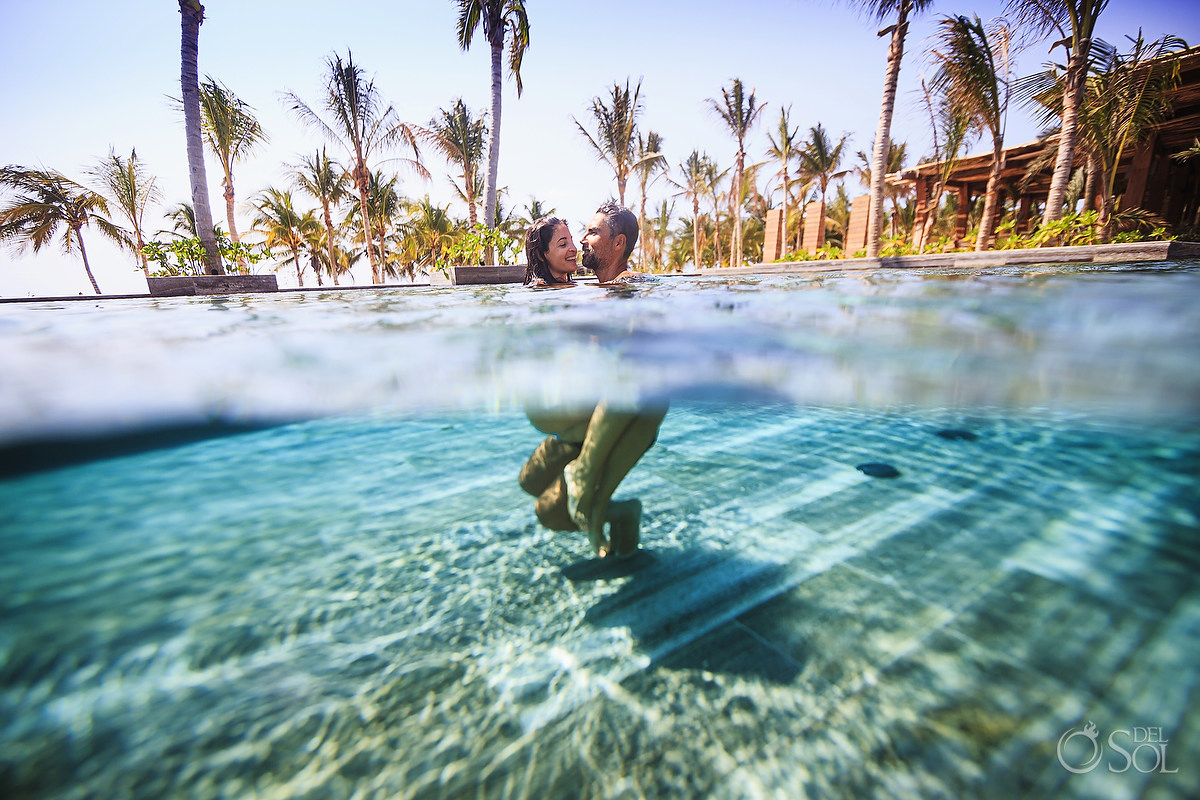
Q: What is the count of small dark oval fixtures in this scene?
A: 2